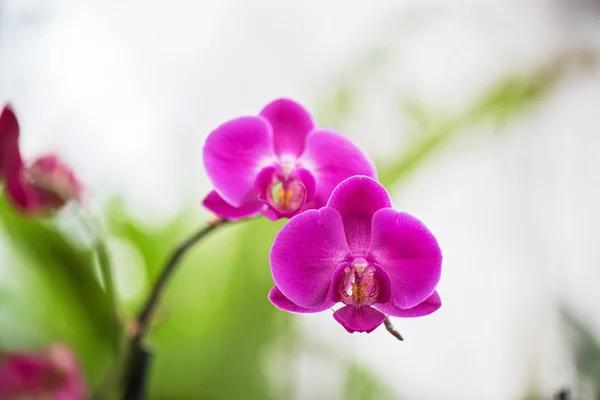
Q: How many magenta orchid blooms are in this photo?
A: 2